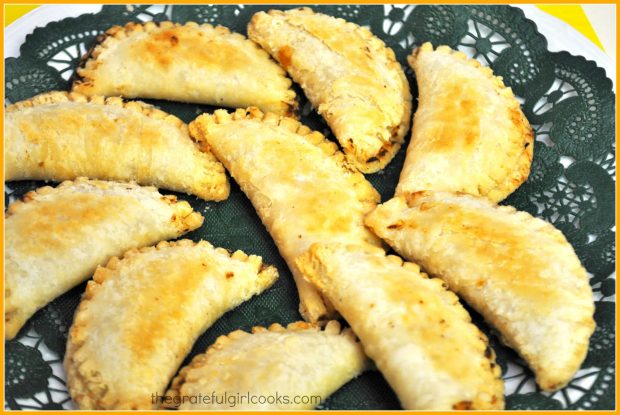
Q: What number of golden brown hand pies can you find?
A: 10